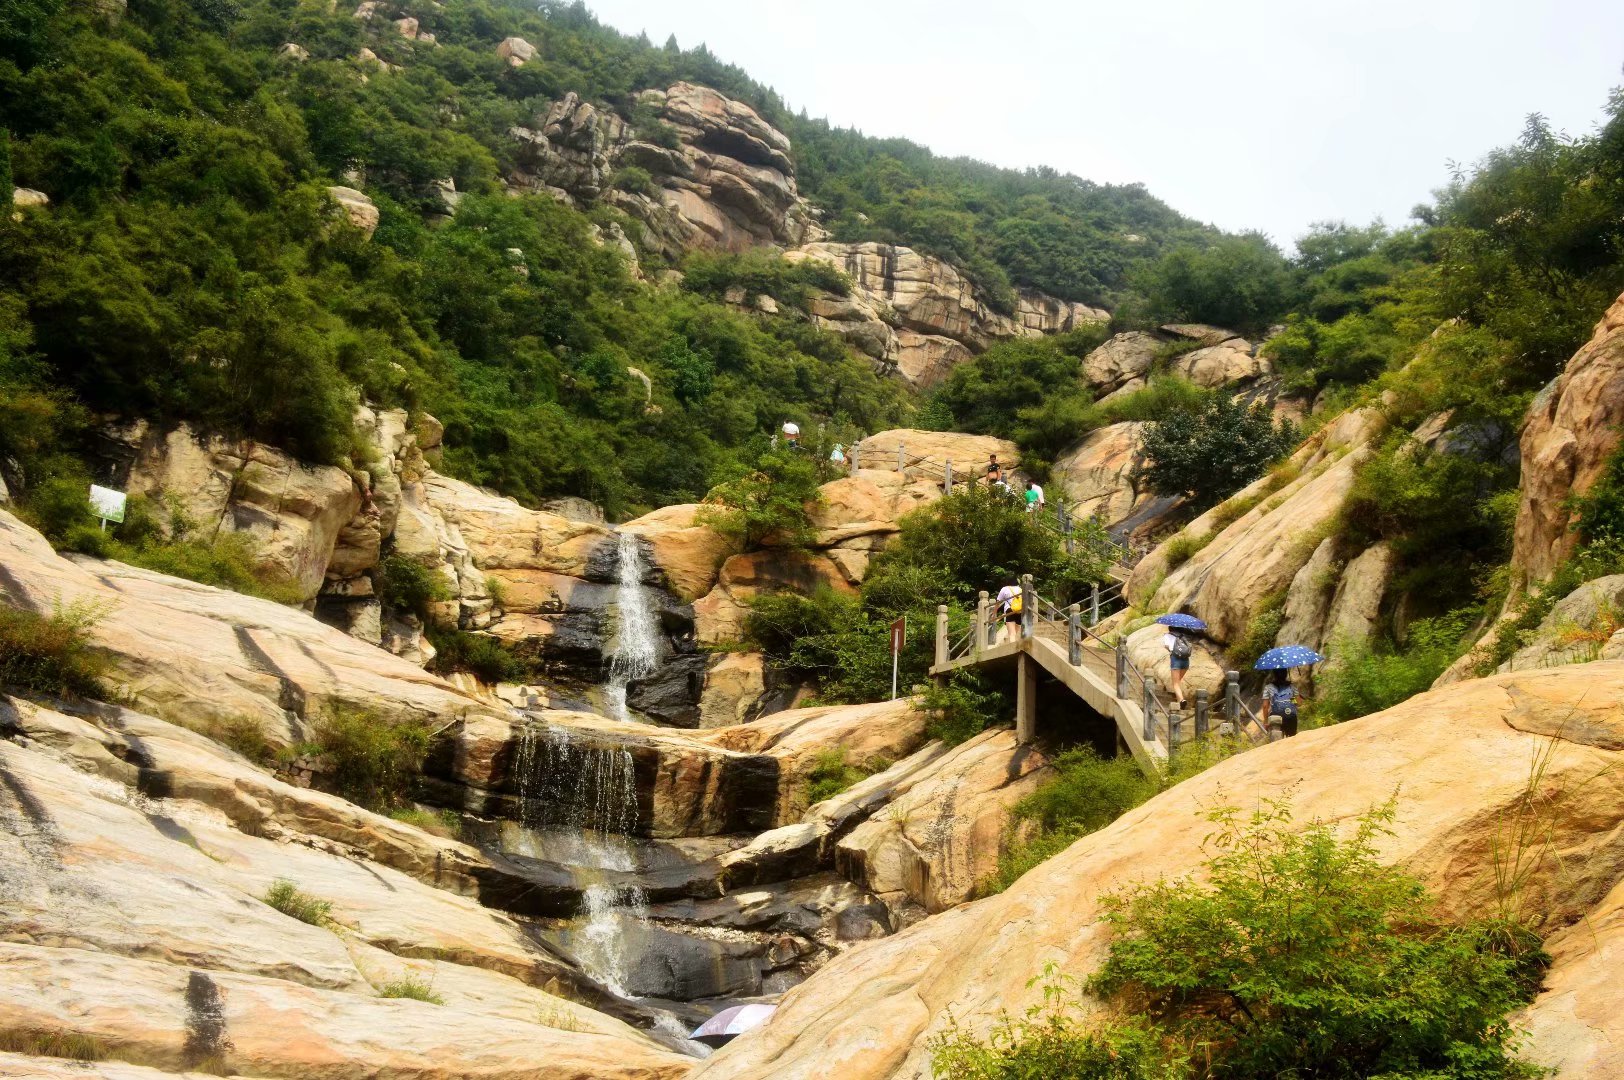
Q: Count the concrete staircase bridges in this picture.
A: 1